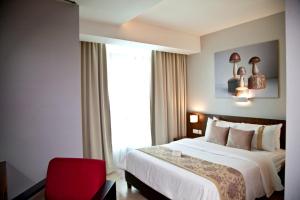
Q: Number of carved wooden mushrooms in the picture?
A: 3